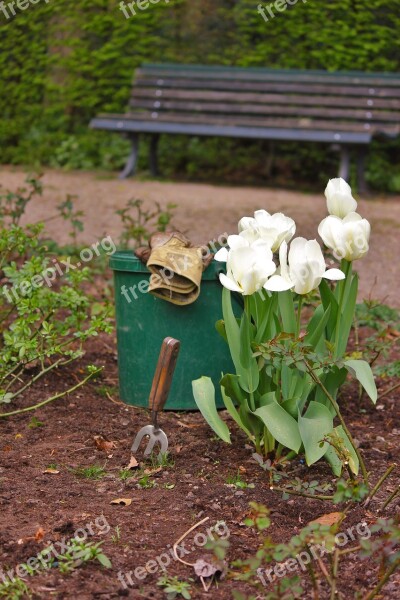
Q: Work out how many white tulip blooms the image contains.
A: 5